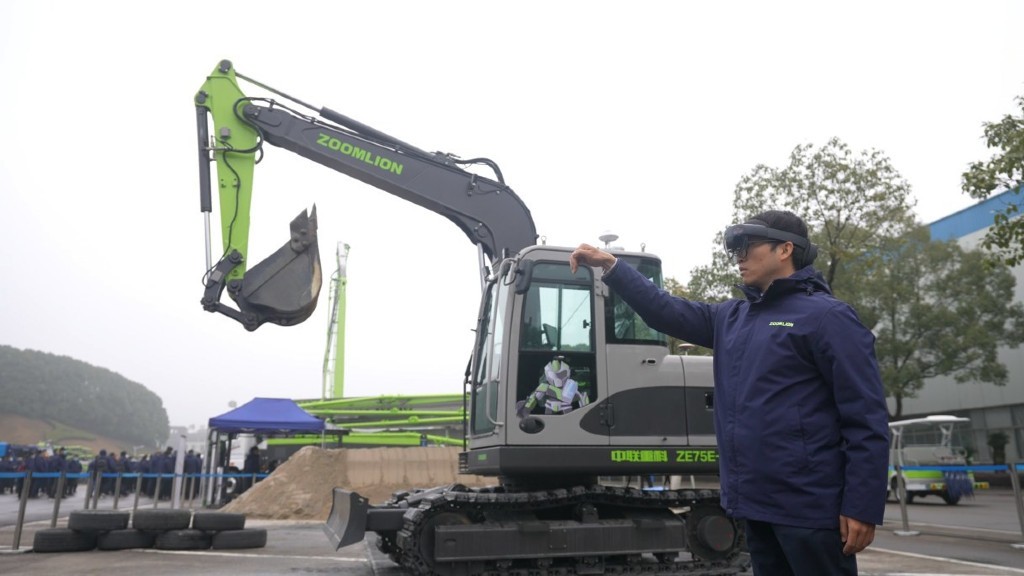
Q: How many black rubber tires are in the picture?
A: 7